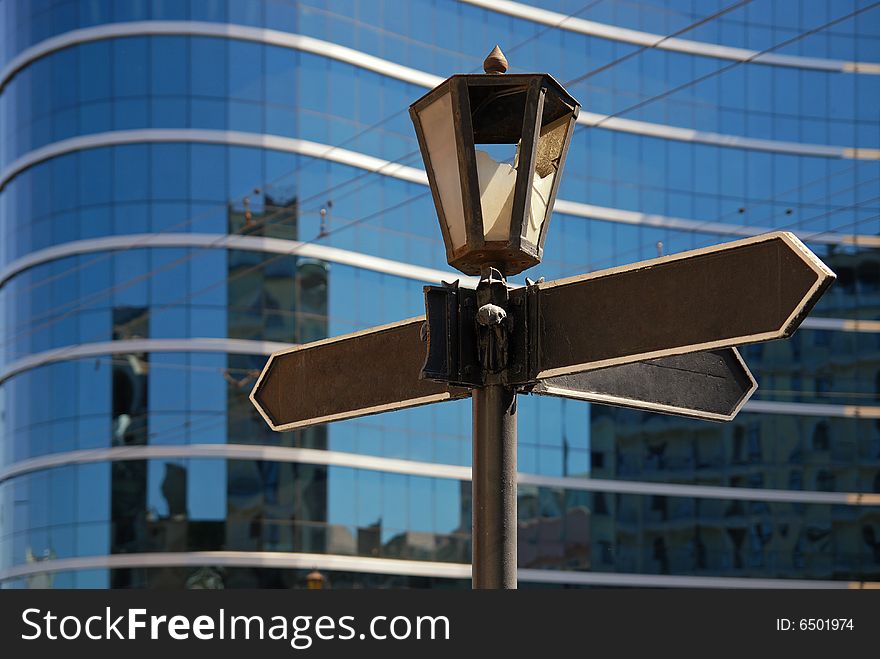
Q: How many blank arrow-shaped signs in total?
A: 3